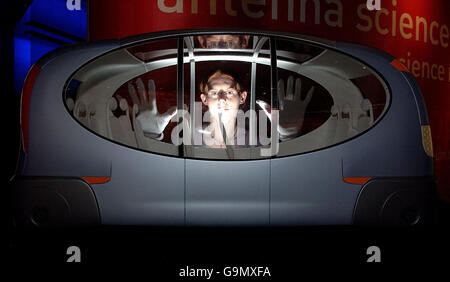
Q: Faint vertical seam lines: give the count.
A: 2